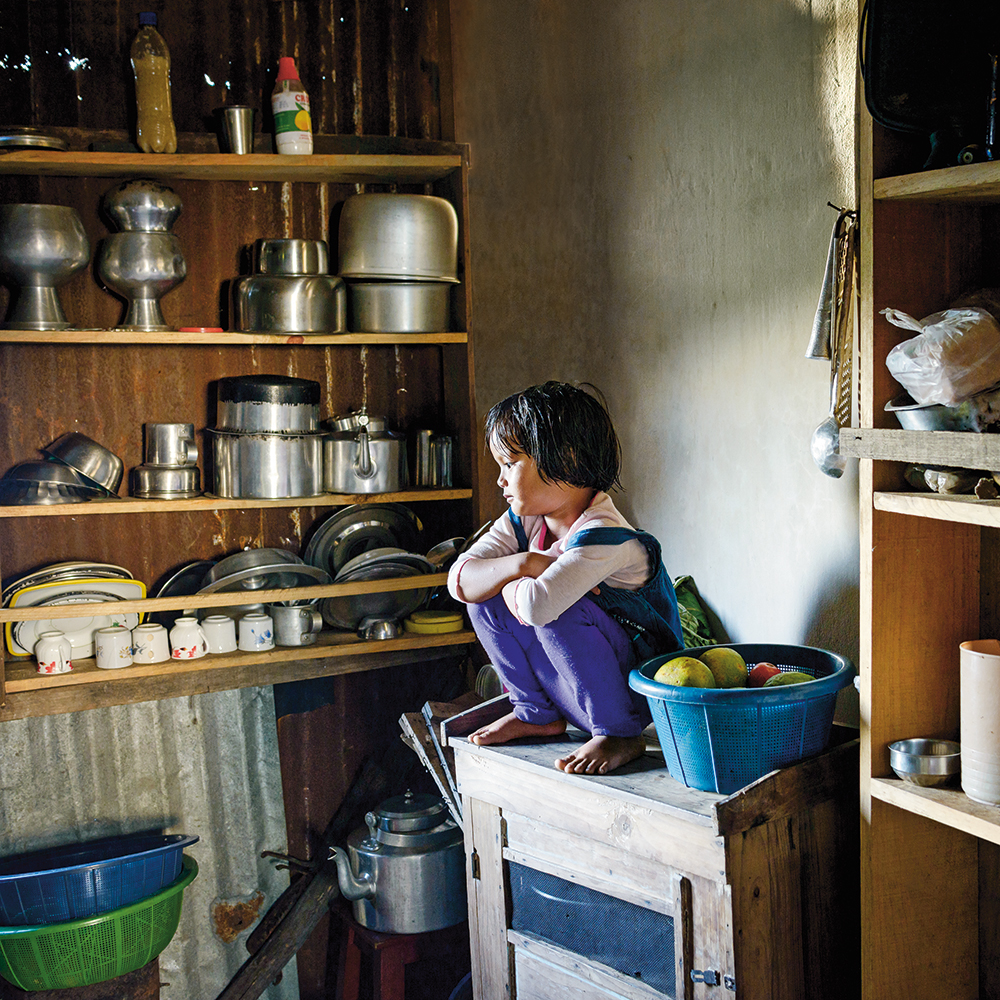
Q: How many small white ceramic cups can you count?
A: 6